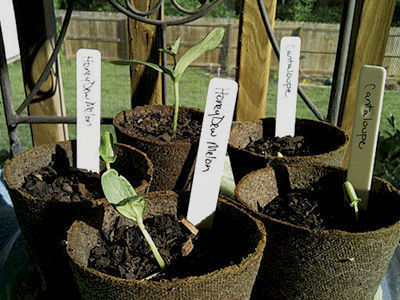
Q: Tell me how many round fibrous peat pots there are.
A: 5